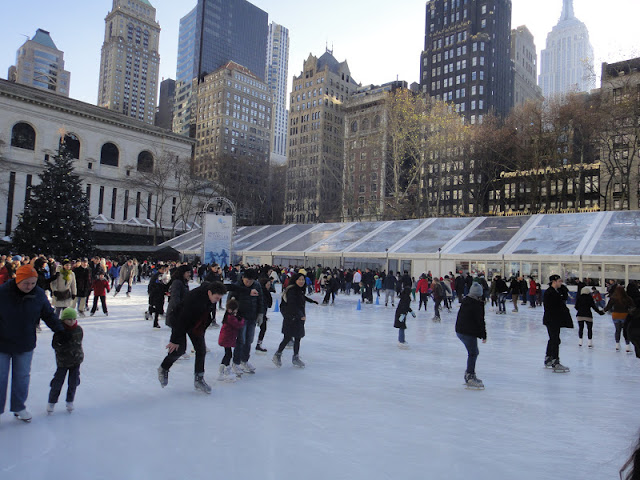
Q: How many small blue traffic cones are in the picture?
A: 3